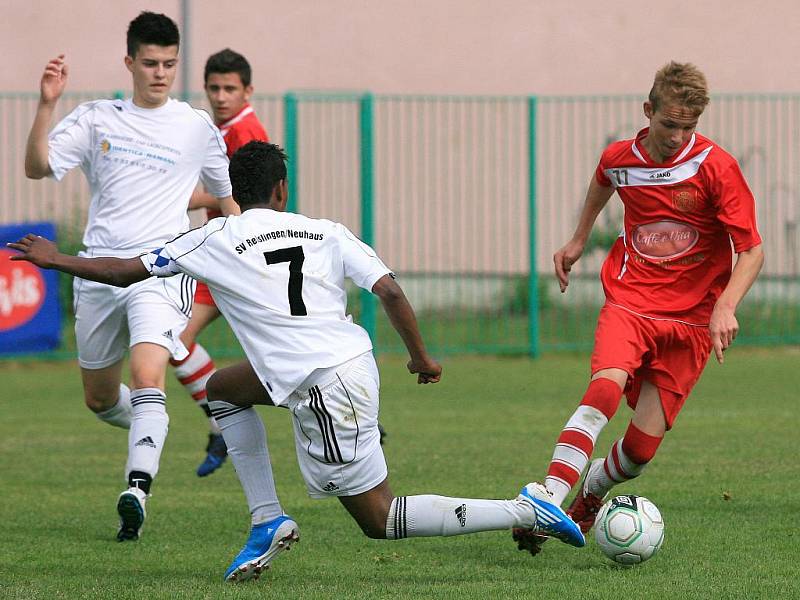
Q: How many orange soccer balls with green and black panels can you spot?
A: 0